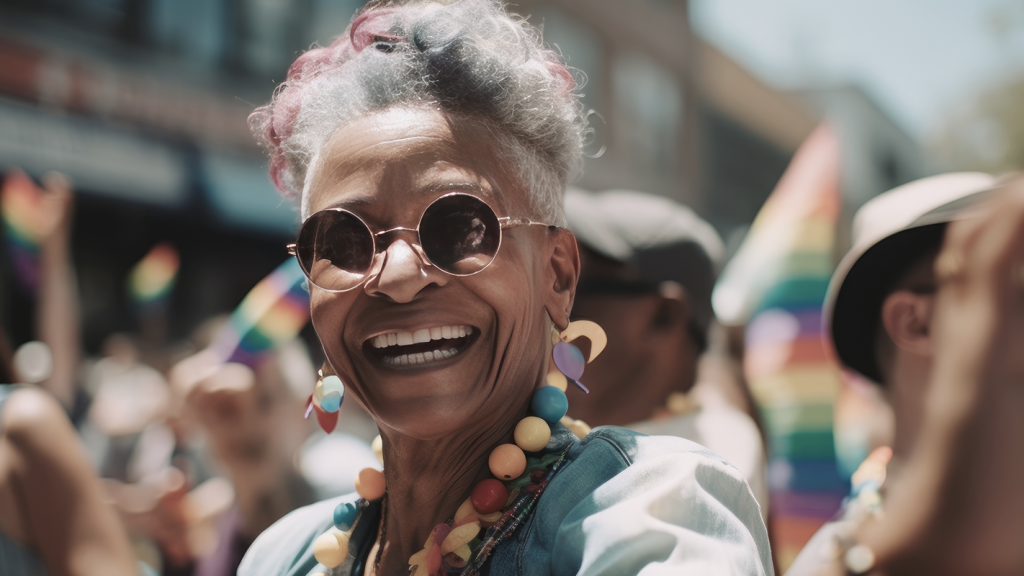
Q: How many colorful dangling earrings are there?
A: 2